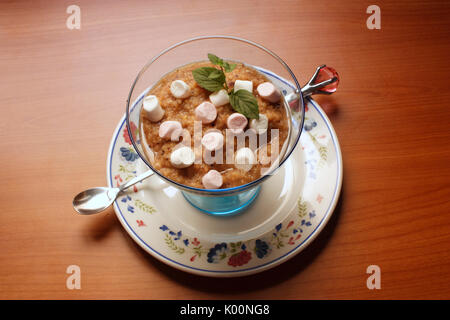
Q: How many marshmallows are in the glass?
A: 13